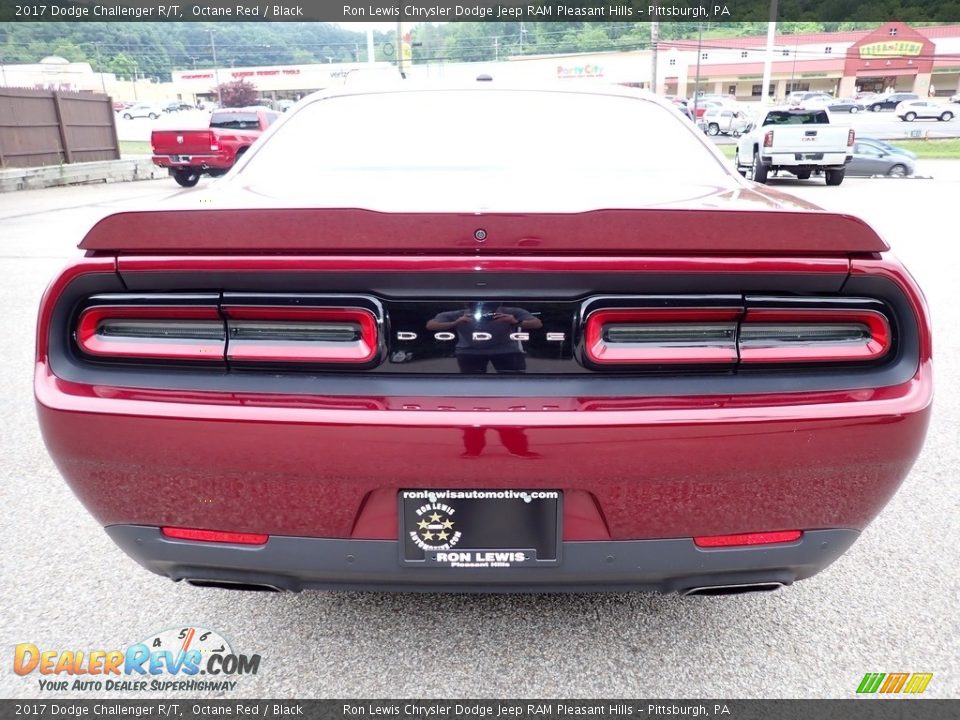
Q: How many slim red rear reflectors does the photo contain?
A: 2